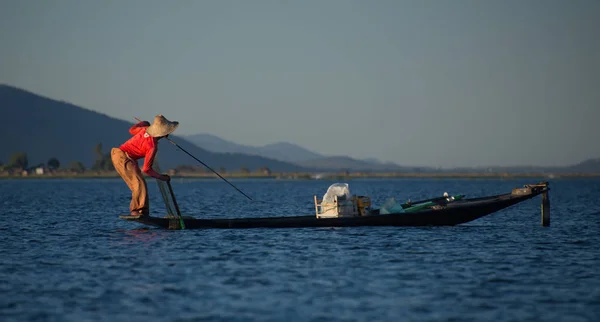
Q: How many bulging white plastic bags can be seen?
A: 1